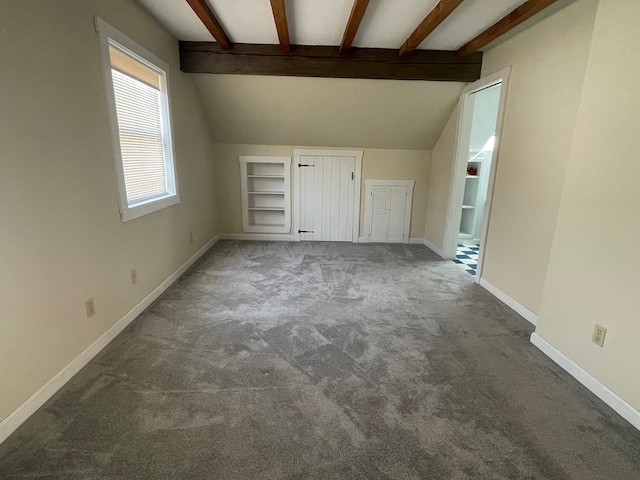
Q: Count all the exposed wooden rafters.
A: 5